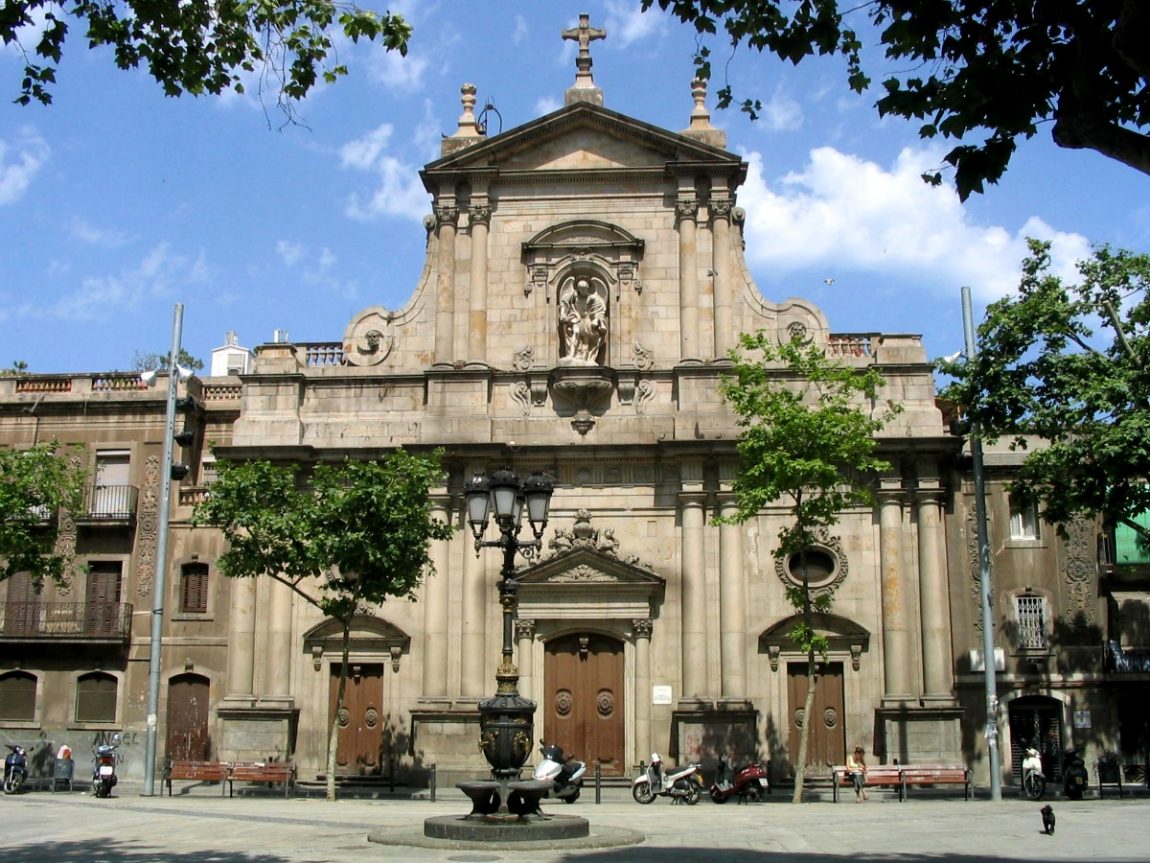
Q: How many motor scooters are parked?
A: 7